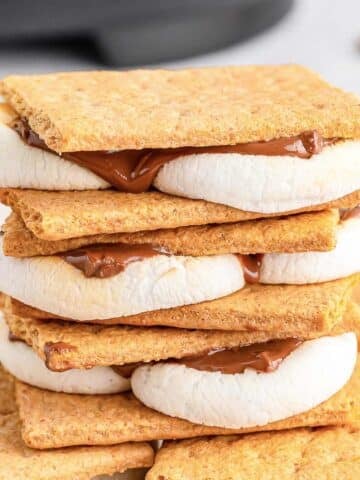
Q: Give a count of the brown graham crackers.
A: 8